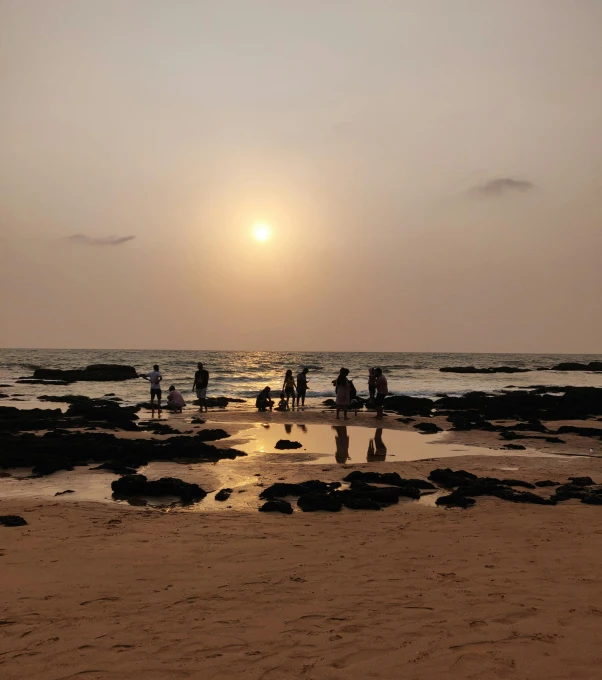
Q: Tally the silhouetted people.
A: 11